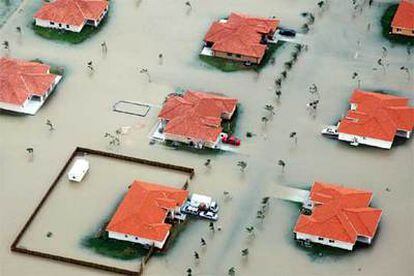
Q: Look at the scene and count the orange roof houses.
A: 8